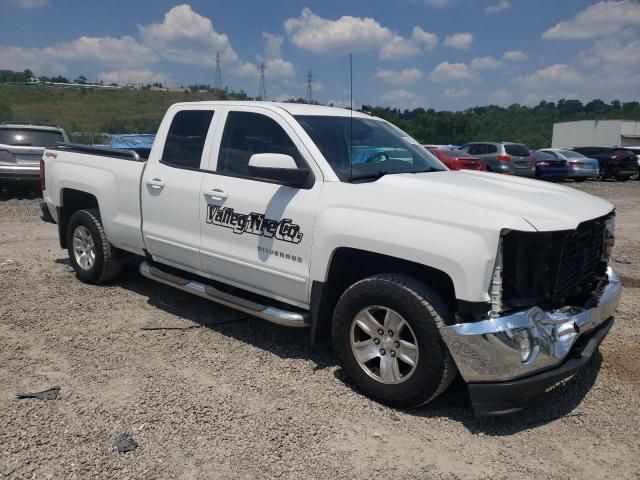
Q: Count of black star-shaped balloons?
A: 0